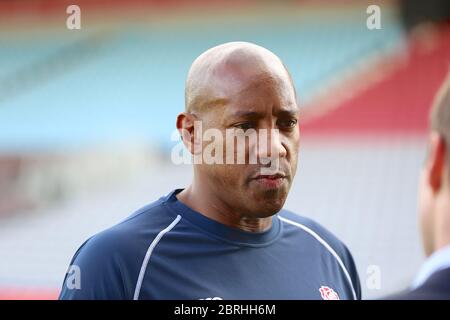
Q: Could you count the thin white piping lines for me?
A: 2